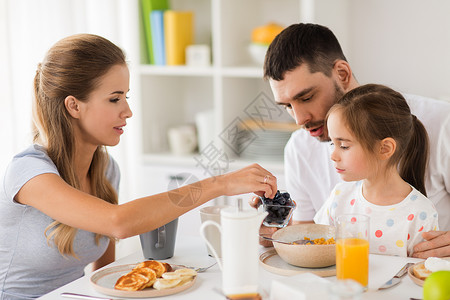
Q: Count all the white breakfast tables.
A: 1